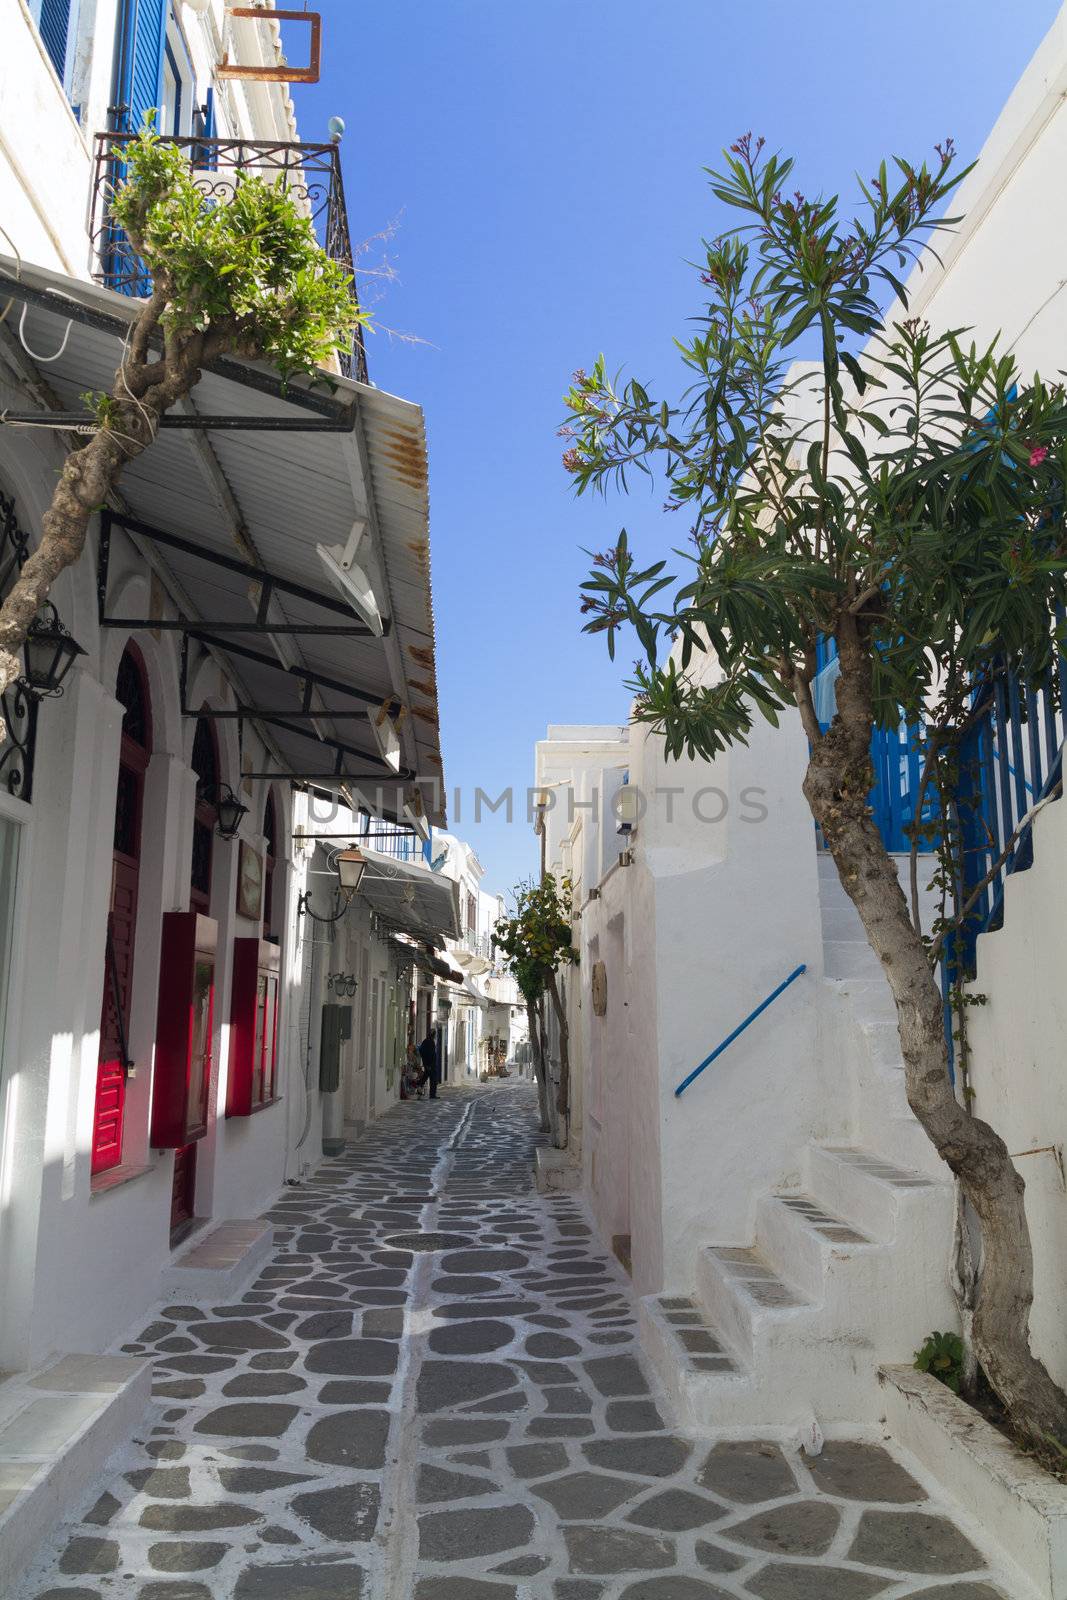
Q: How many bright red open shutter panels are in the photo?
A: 2